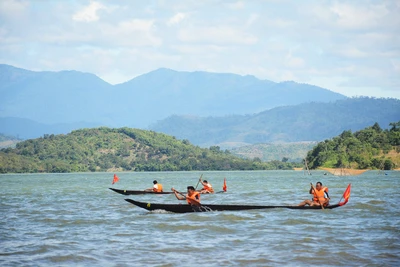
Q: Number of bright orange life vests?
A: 4